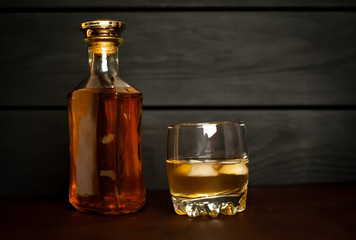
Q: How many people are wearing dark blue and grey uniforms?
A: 0